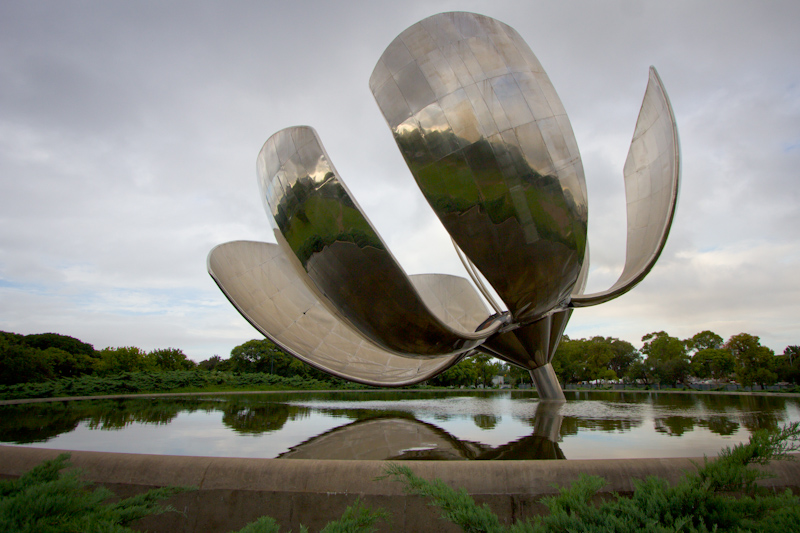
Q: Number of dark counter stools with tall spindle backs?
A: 0